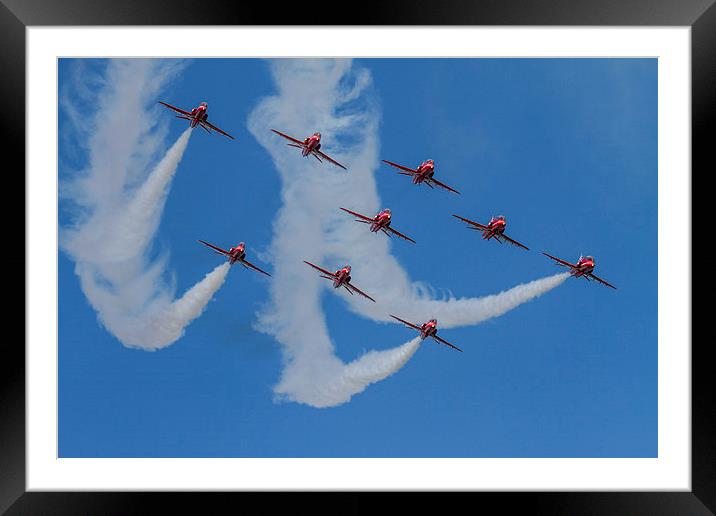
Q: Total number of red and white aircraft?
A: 9